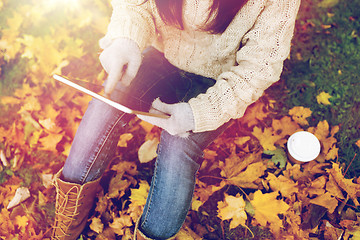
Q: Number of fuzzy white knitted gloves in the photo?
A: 2